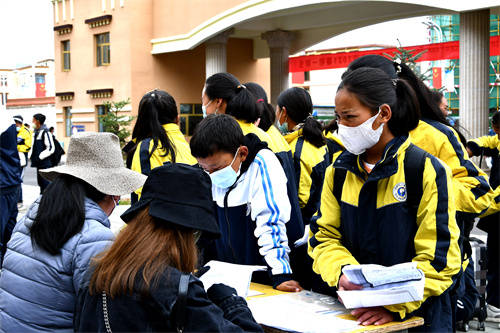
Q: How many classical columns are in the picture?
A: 3